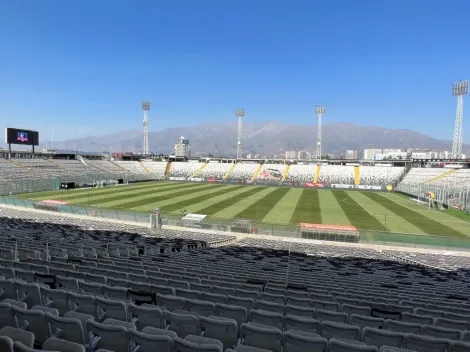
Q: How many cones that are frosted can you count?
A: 0